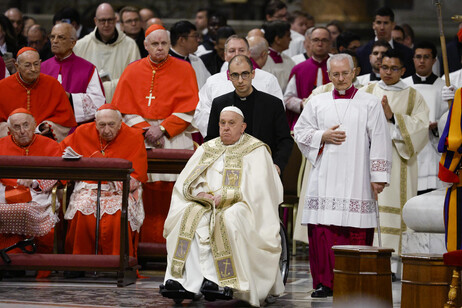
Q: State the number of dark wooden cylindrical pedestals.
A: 2